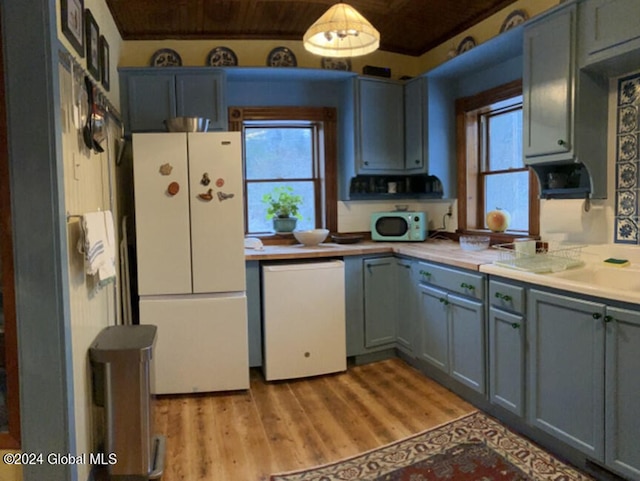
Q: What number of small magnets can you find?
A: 6